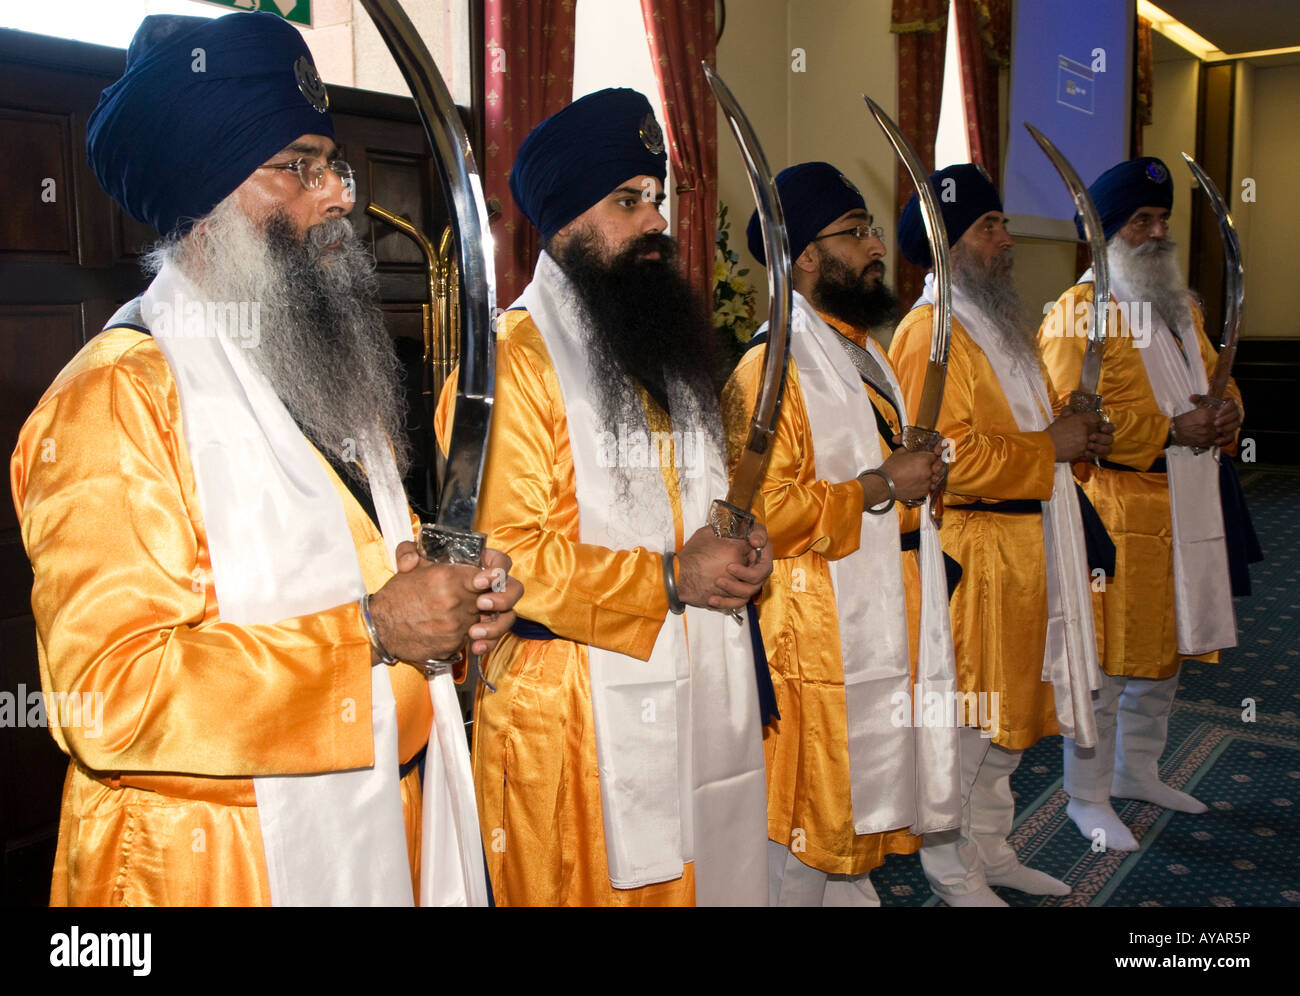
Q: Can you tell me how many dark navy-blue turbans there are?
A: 5